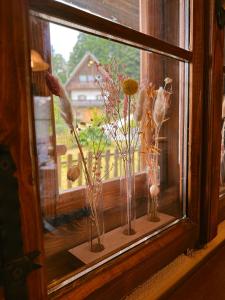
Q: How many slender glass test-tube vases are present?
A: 3